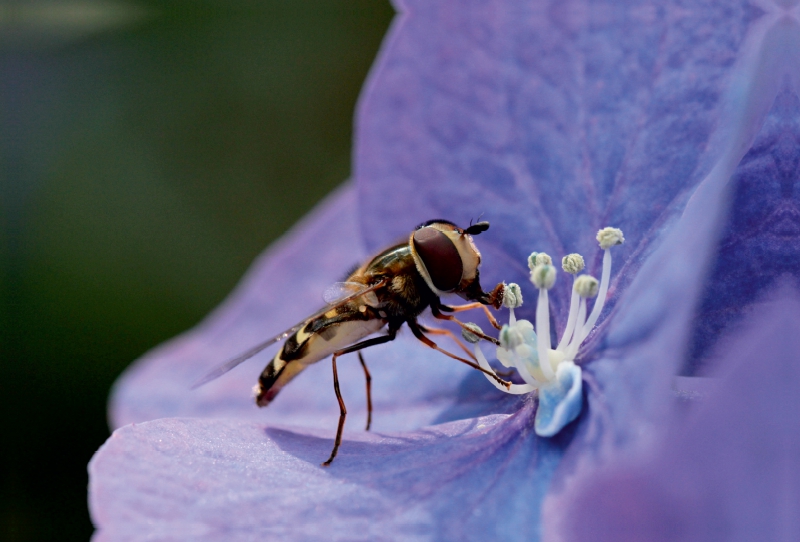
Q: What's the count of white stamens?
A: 8